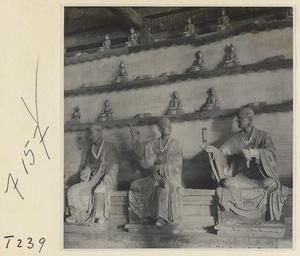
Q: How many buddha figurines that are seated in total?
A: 11